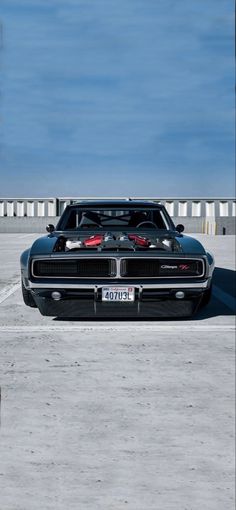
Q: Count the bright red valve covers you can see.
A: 2